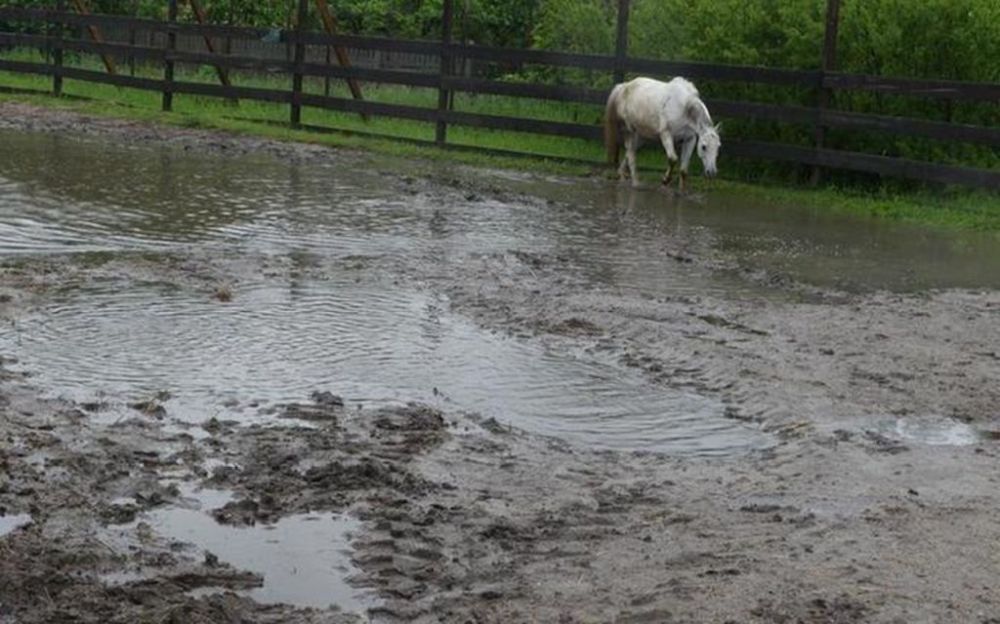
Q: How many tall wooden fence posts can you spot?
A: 6